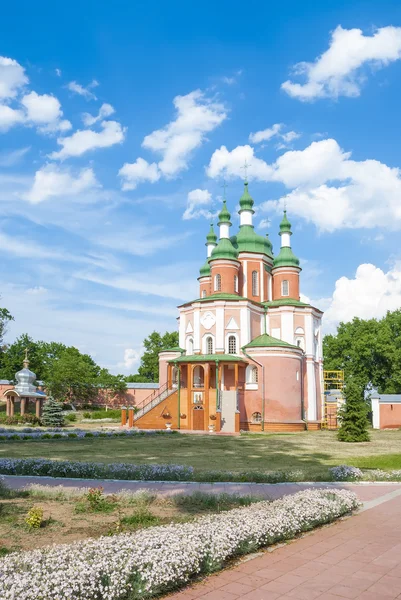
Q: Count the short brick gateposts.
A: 4